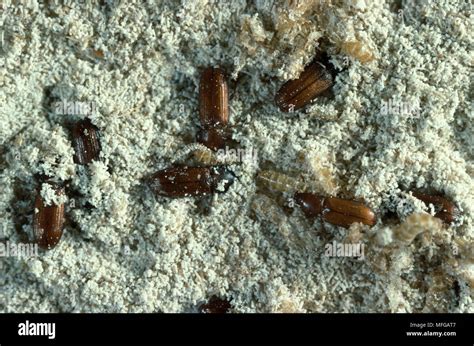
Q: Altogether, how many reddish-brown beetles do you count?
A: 8